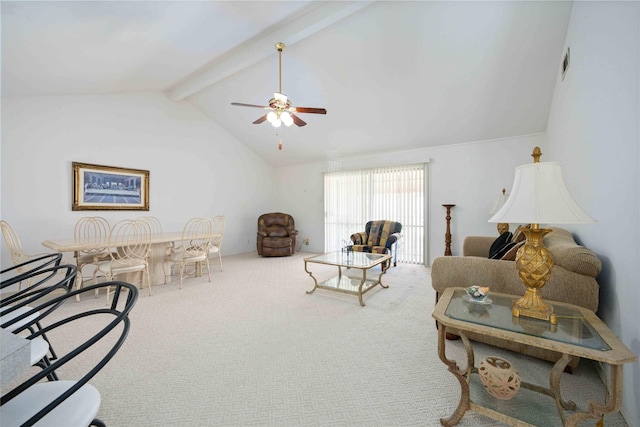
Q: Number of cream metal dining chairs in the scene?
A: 6